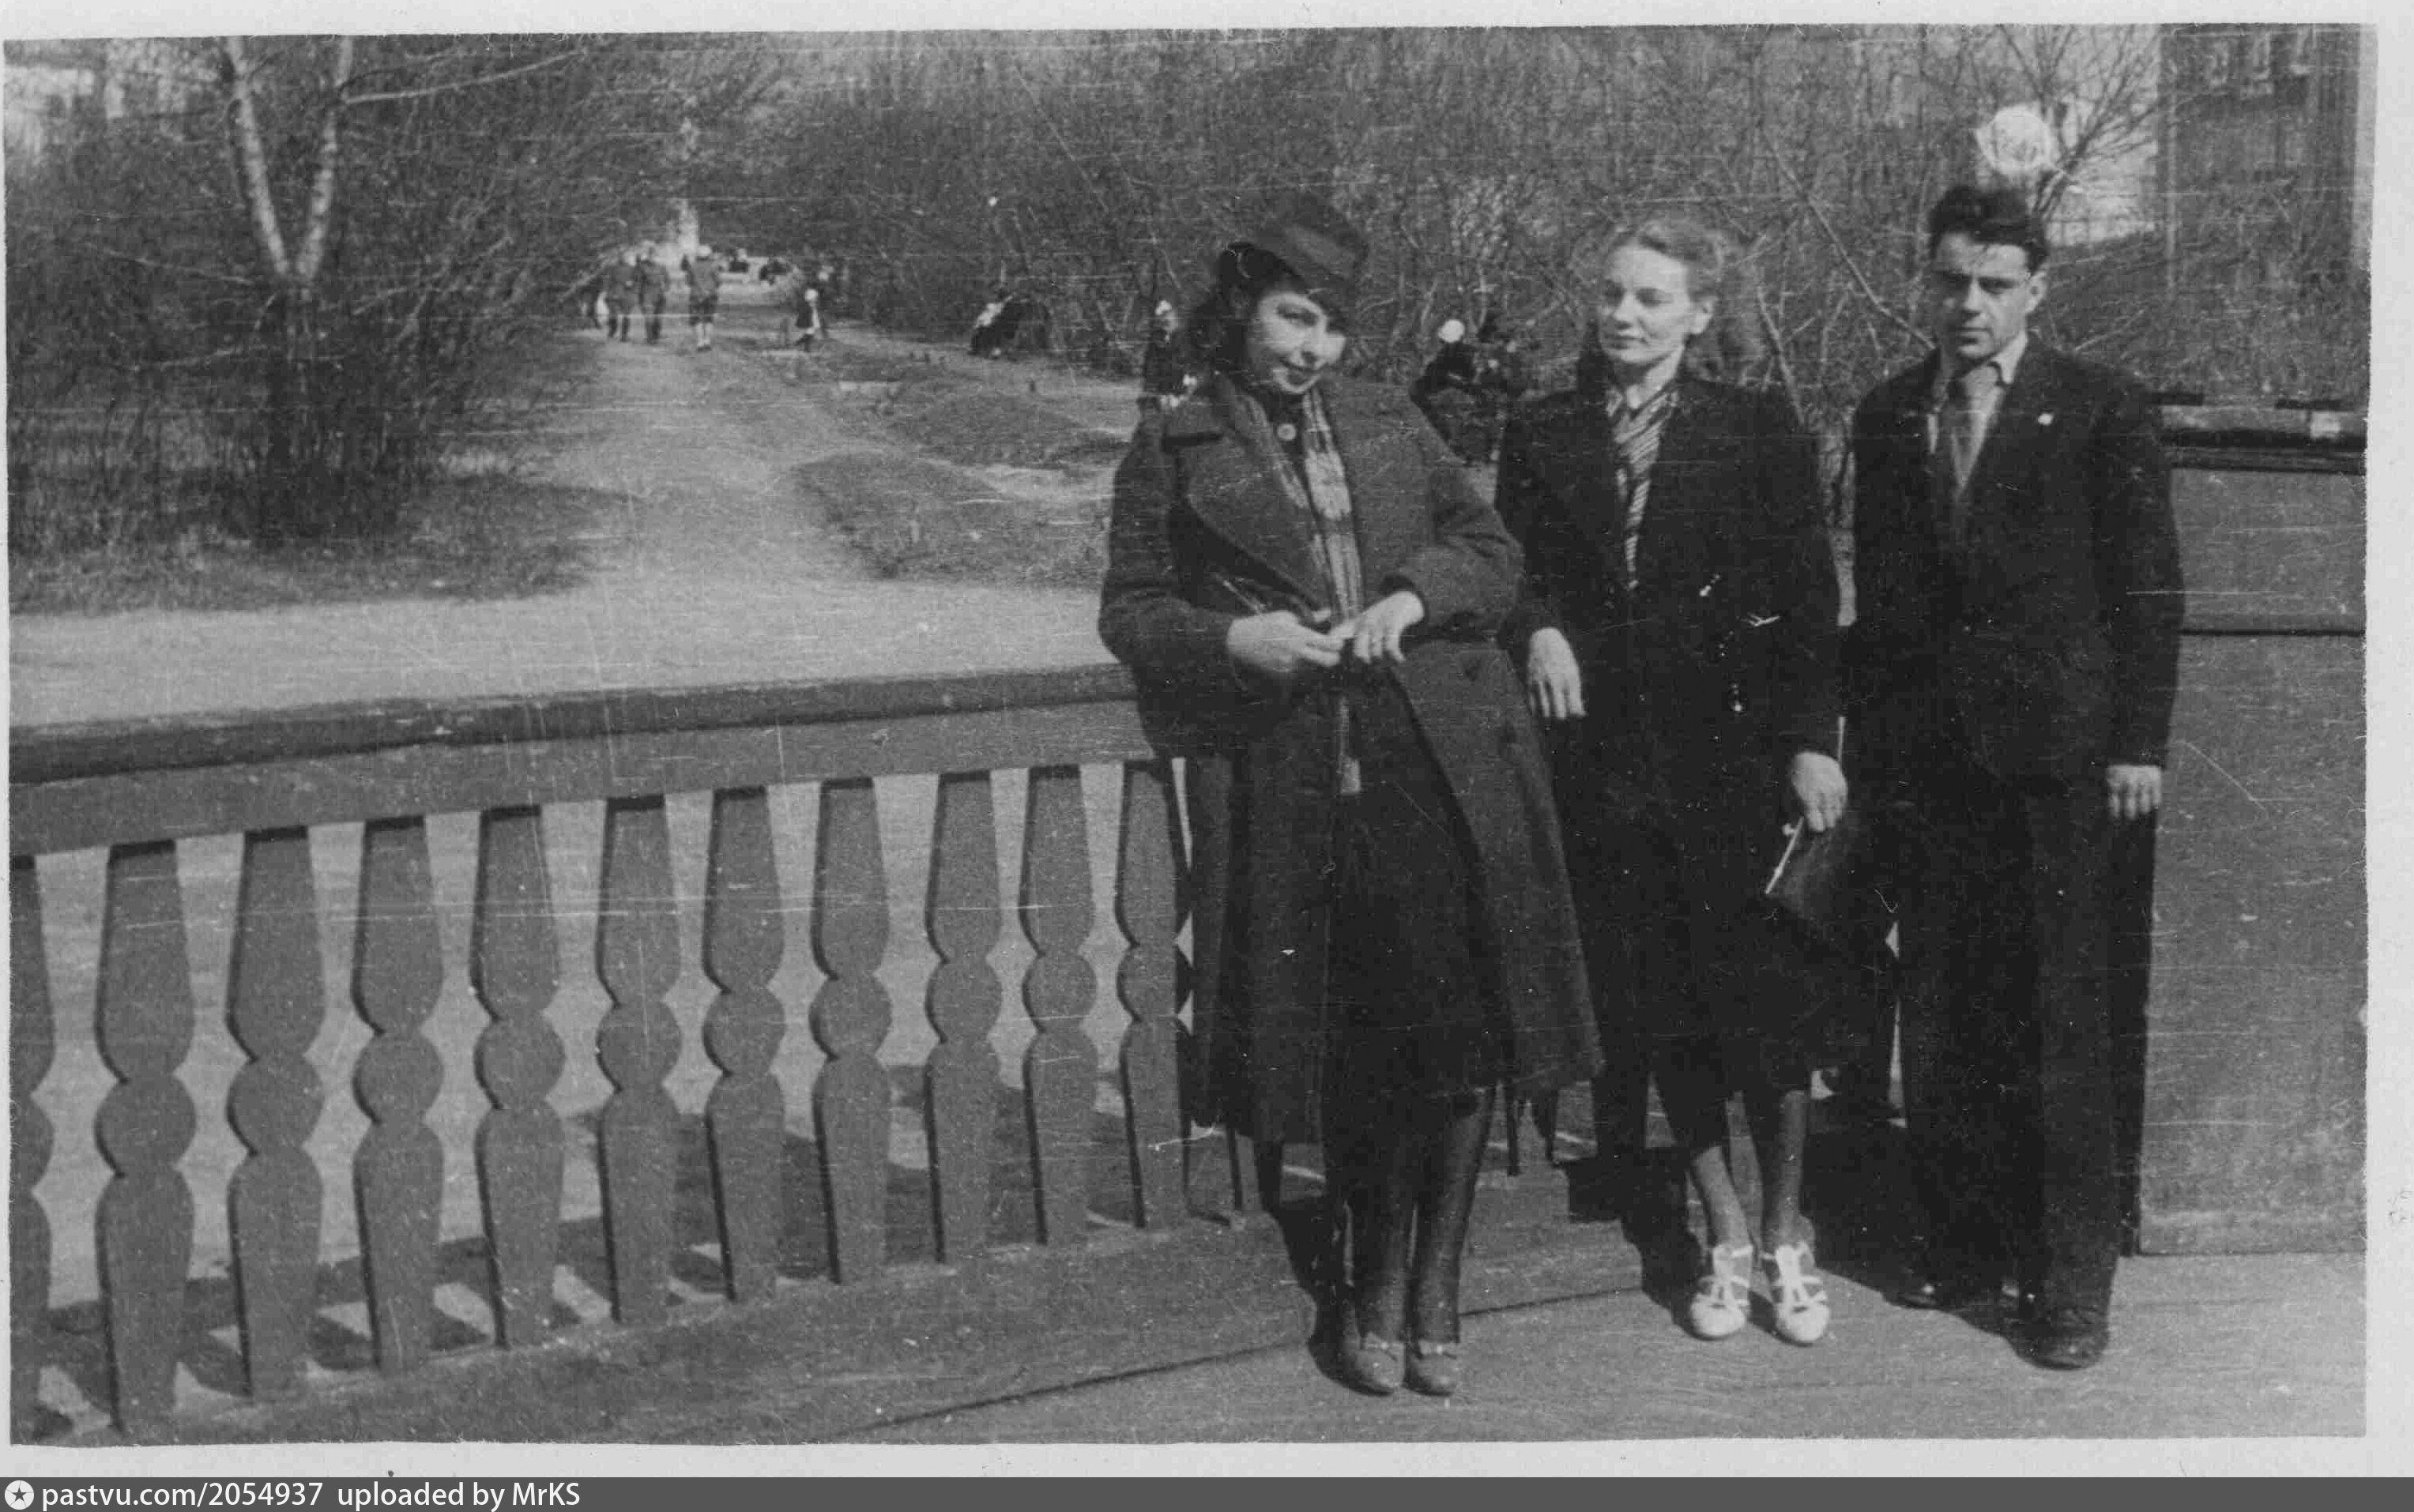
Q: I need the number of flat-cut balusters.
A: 11